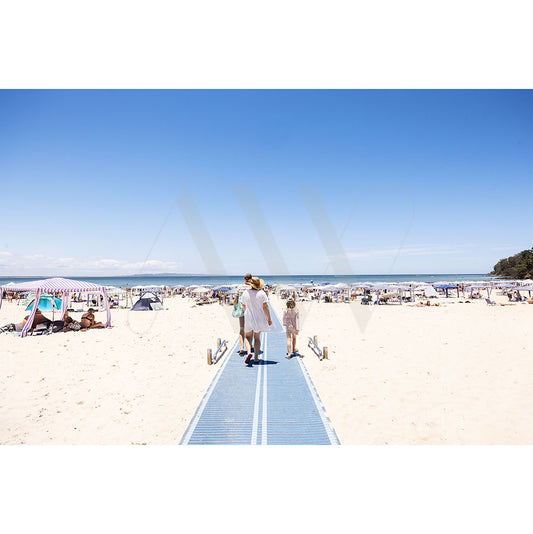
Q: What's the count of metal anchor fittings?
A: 2